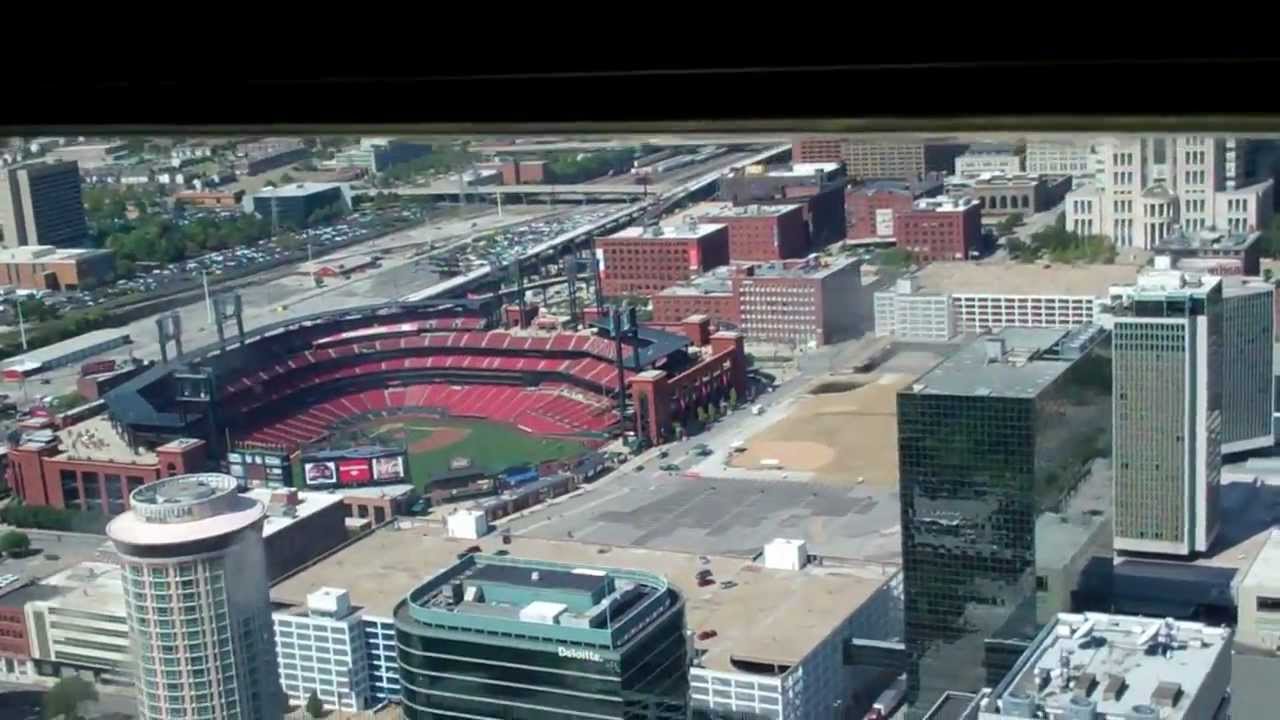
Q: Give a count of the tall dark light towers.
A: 6